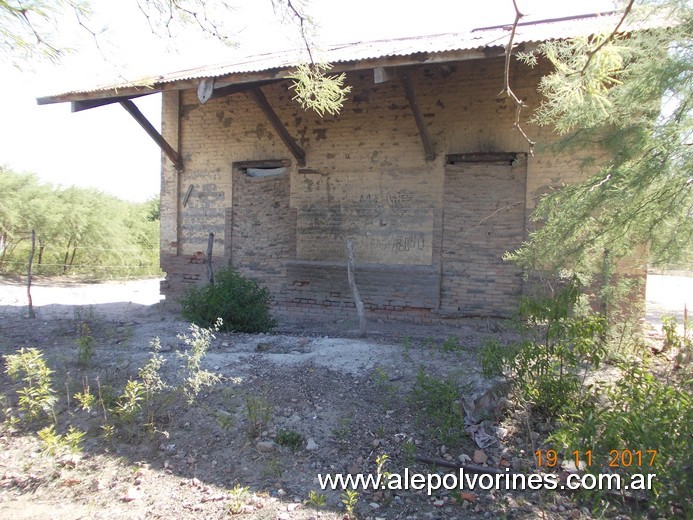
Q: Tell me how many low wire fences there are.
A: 1